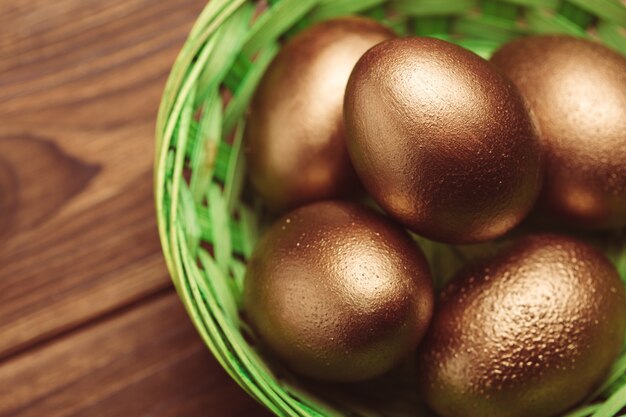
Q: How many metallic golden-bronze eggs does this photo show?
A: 5